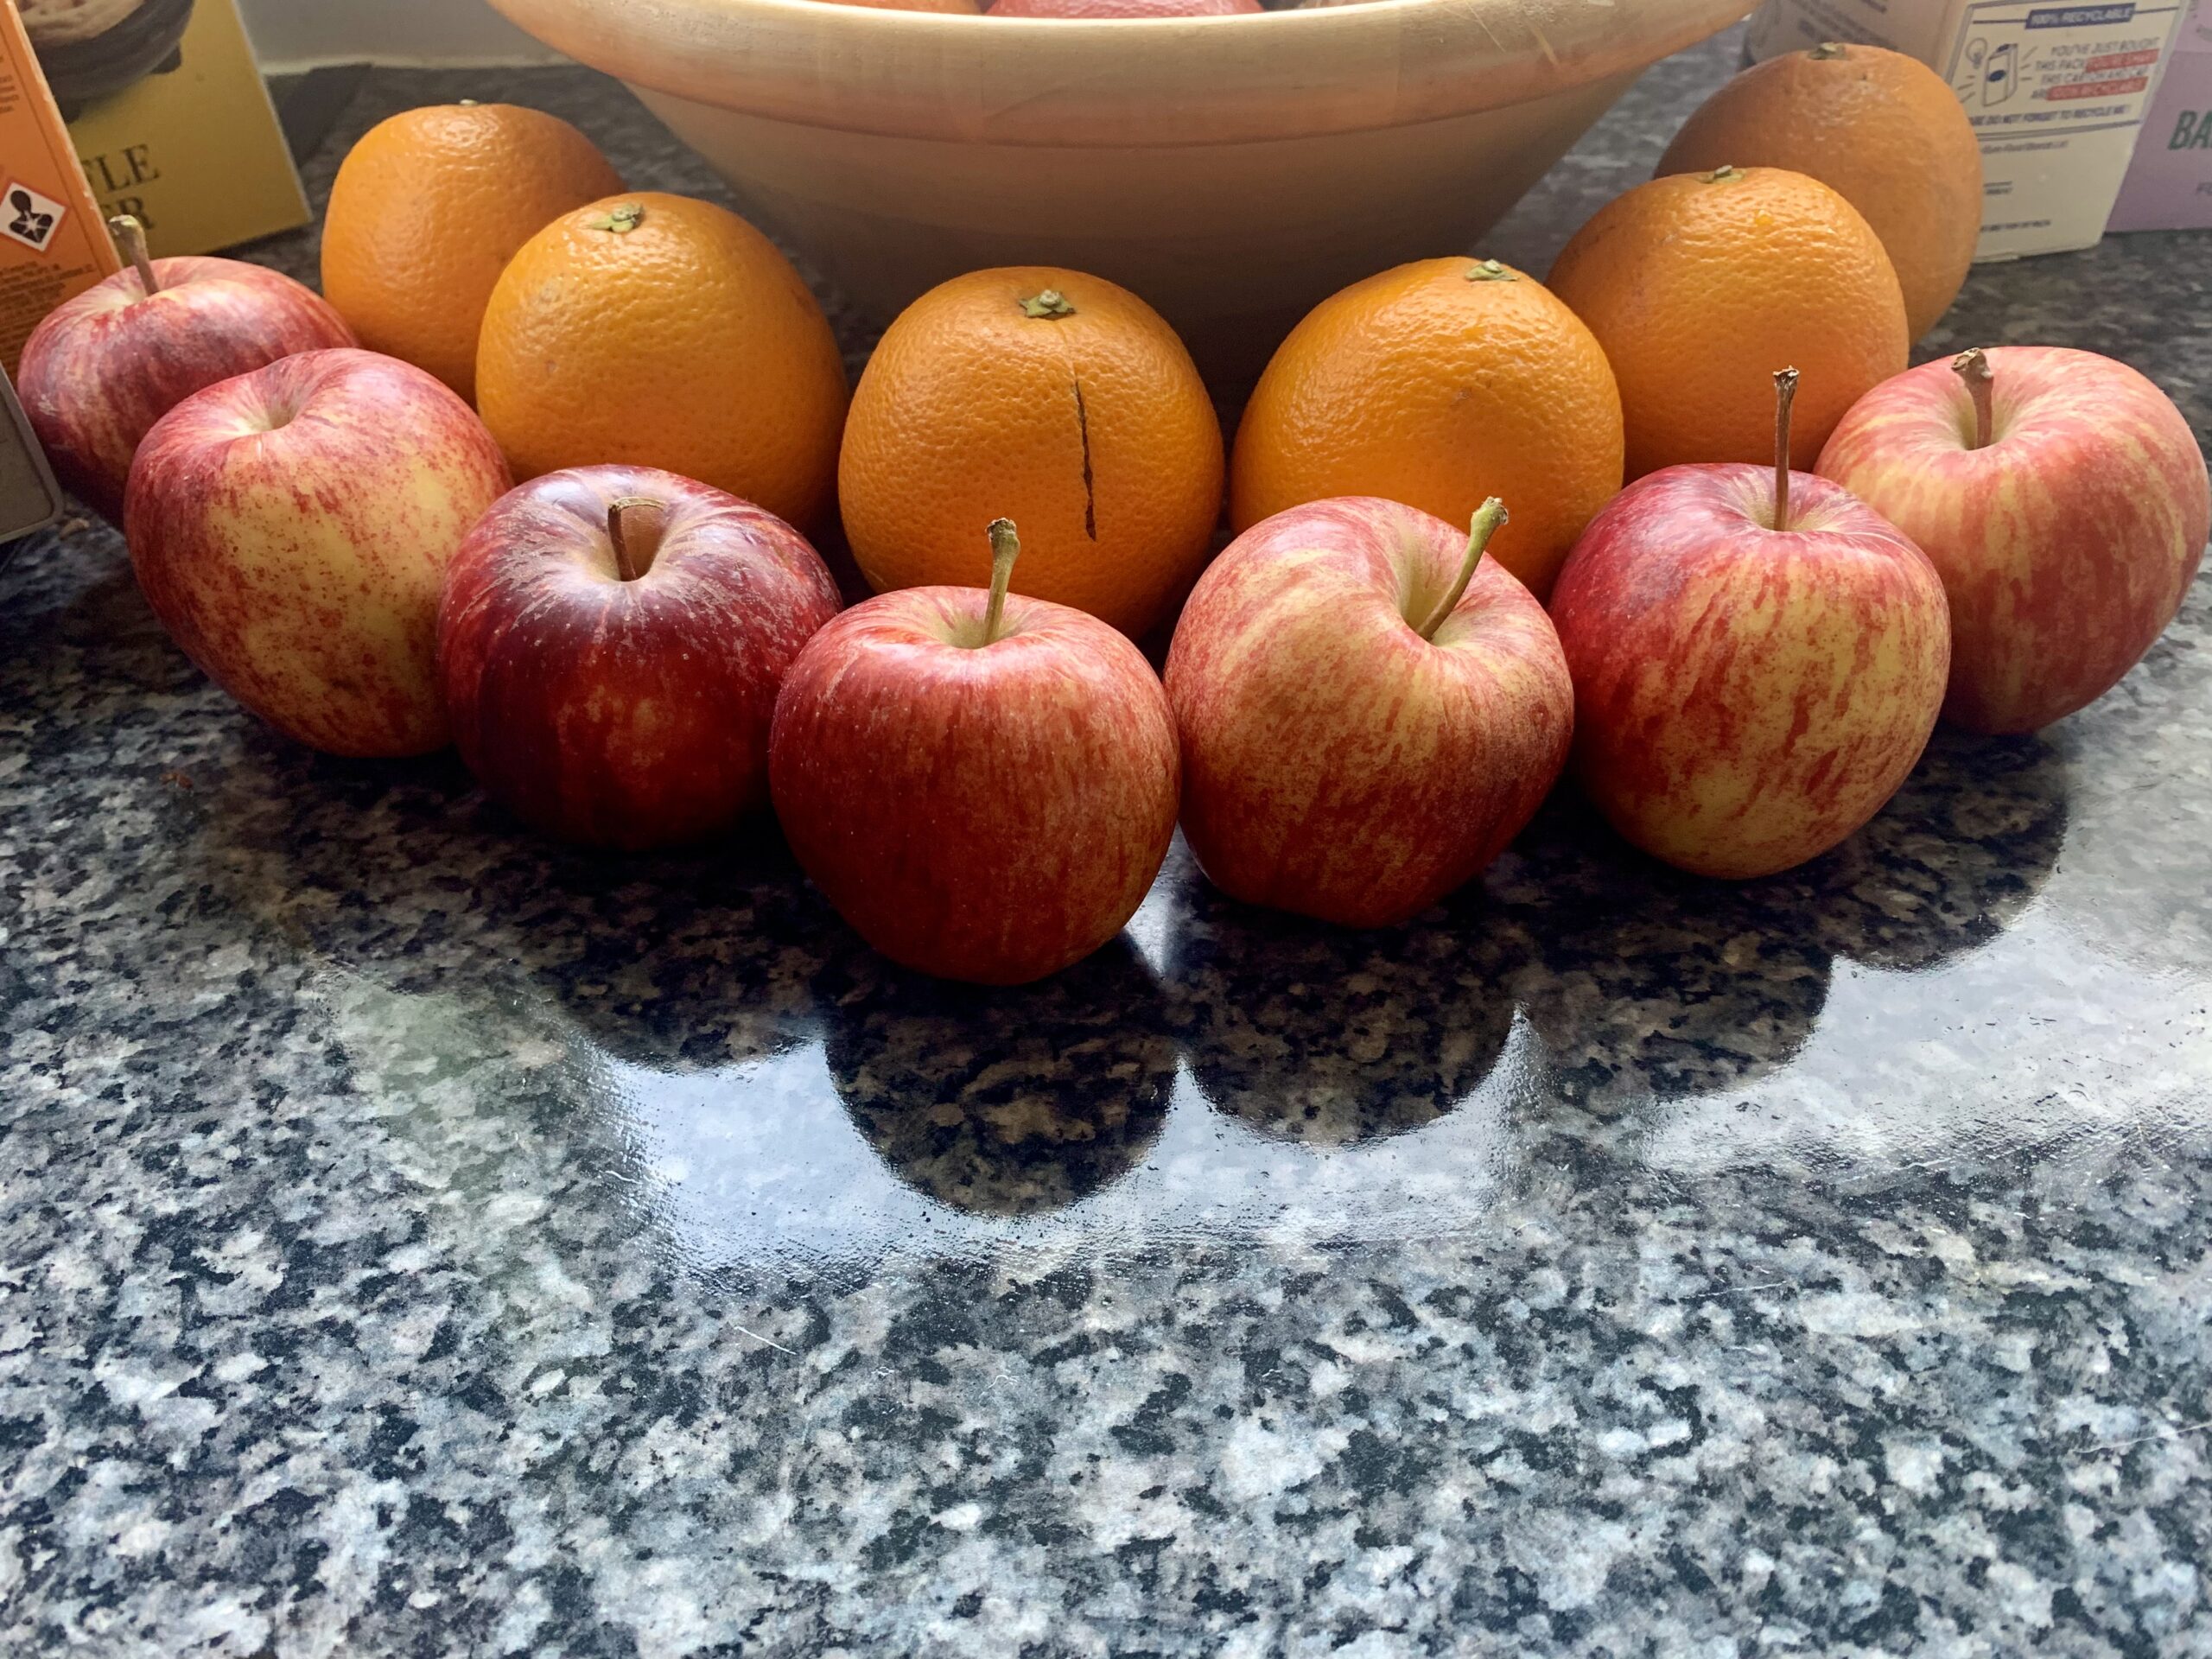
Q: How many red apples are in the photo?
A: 7